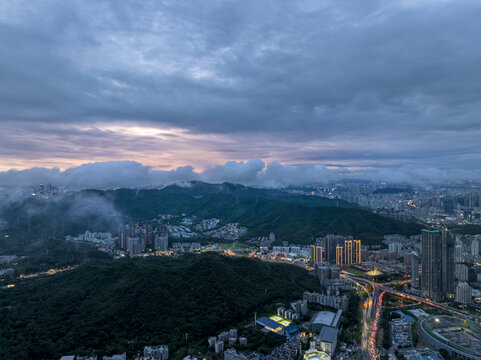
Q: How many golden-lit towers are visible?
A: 5